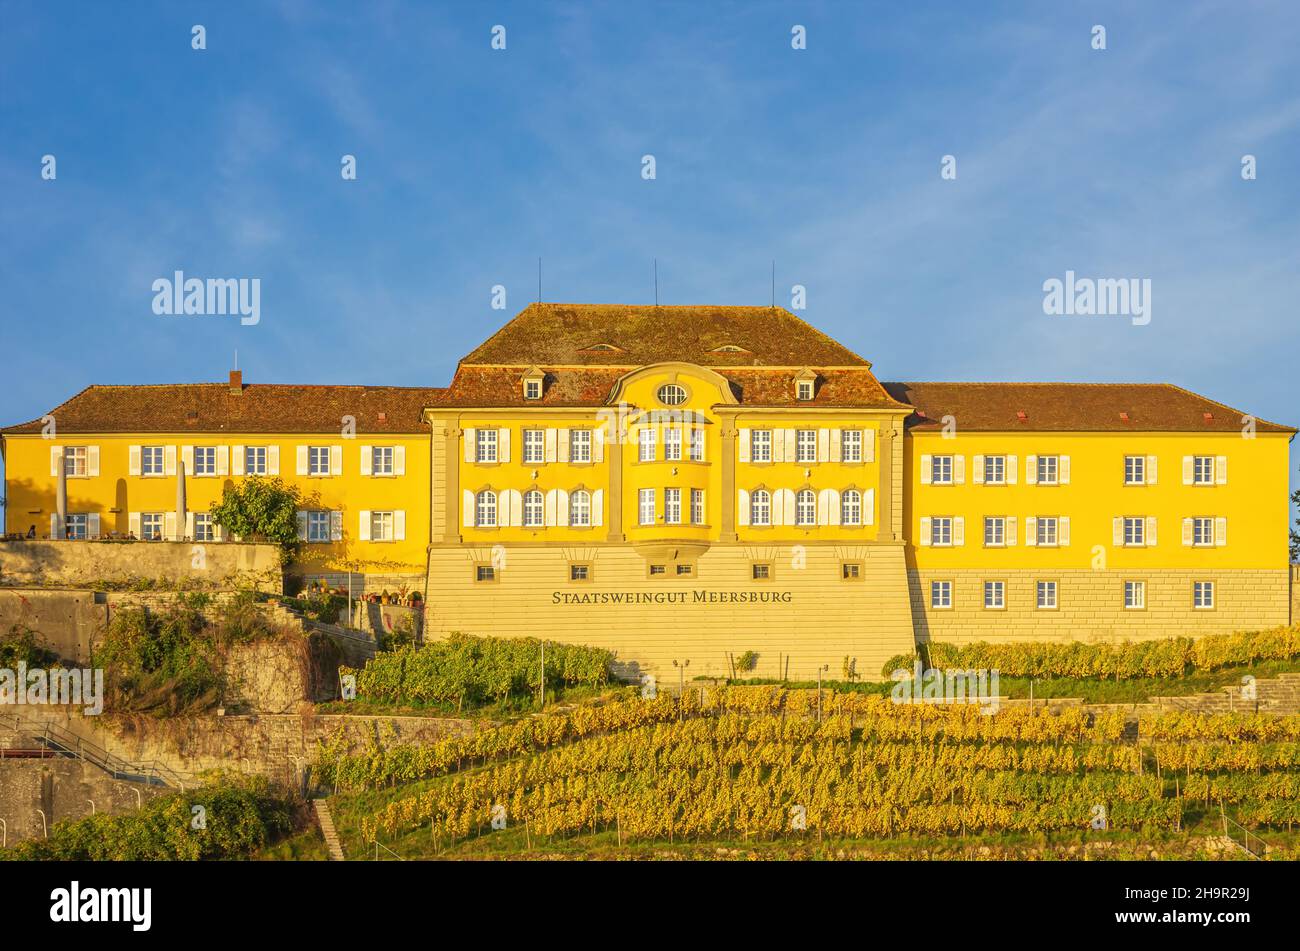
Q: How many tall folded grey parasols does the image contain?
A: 2